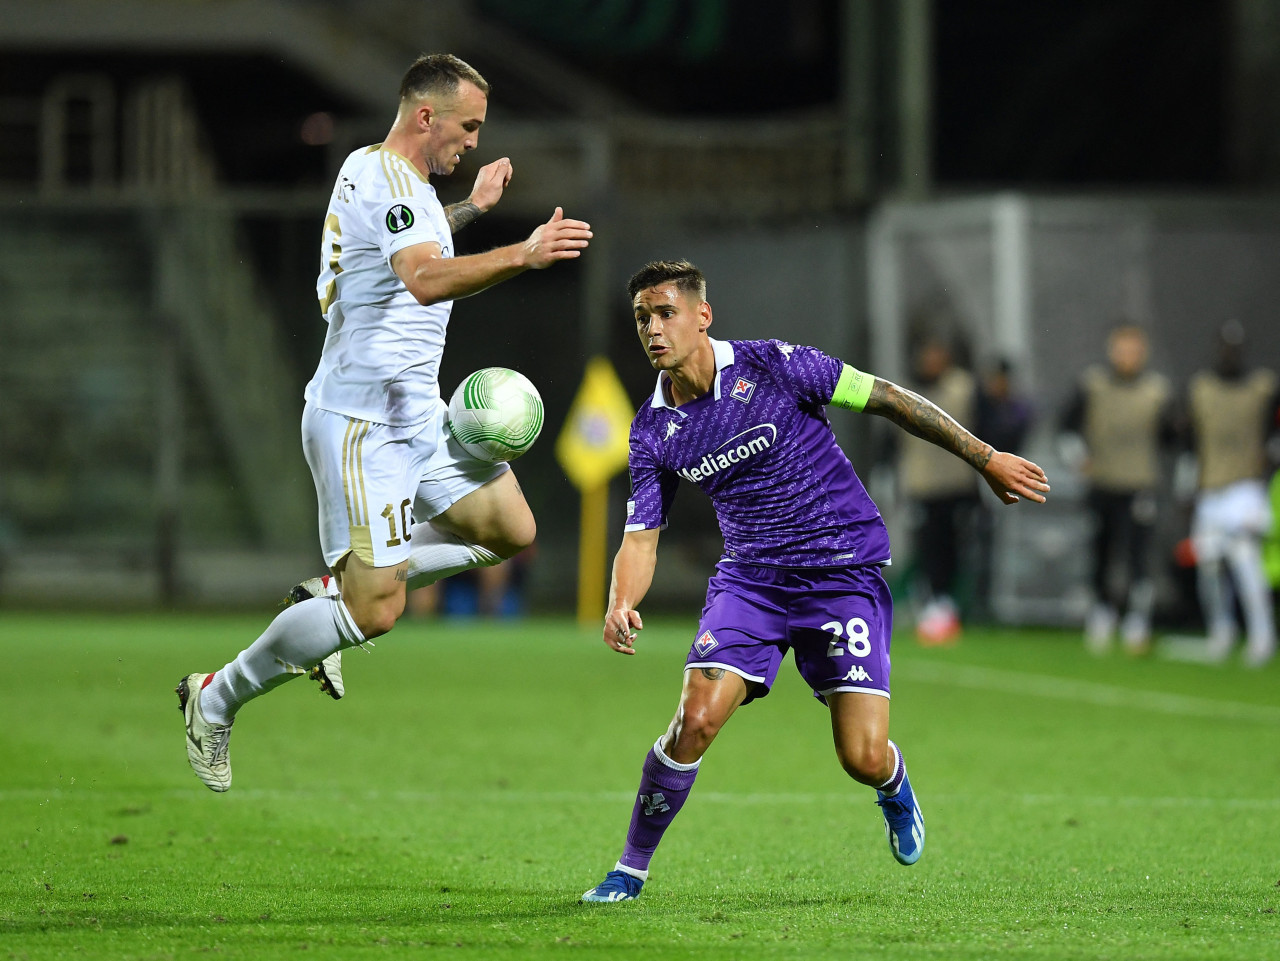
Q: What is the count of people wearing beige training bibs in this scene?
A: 3